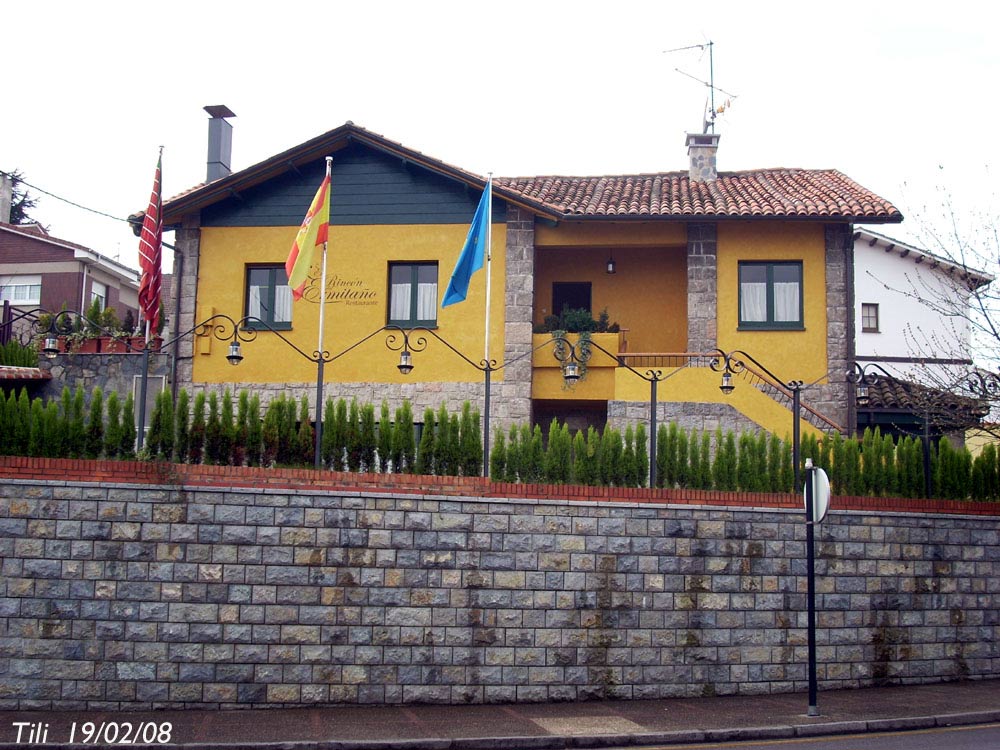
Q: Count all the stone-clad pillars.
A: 4